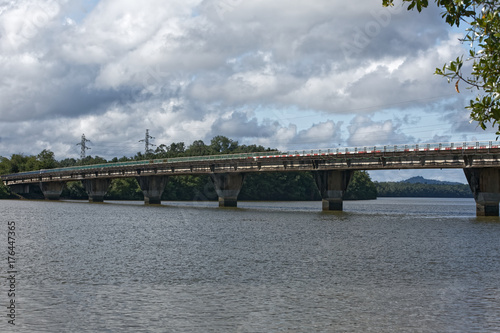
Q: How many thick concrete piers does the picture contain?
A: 6